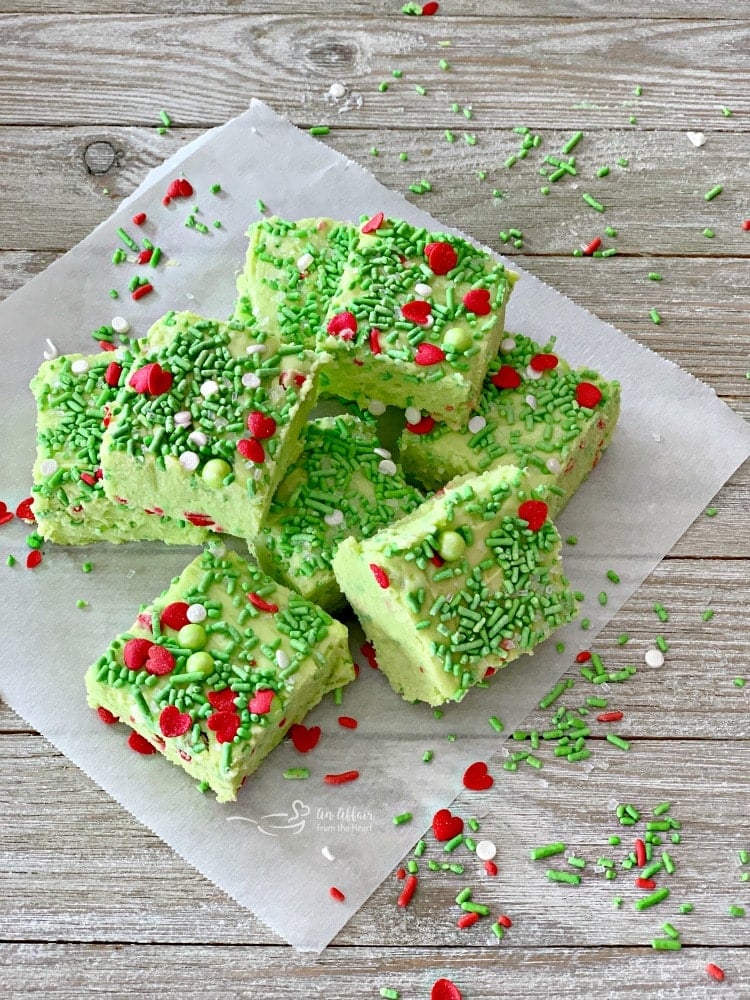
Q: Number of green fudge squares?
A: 8